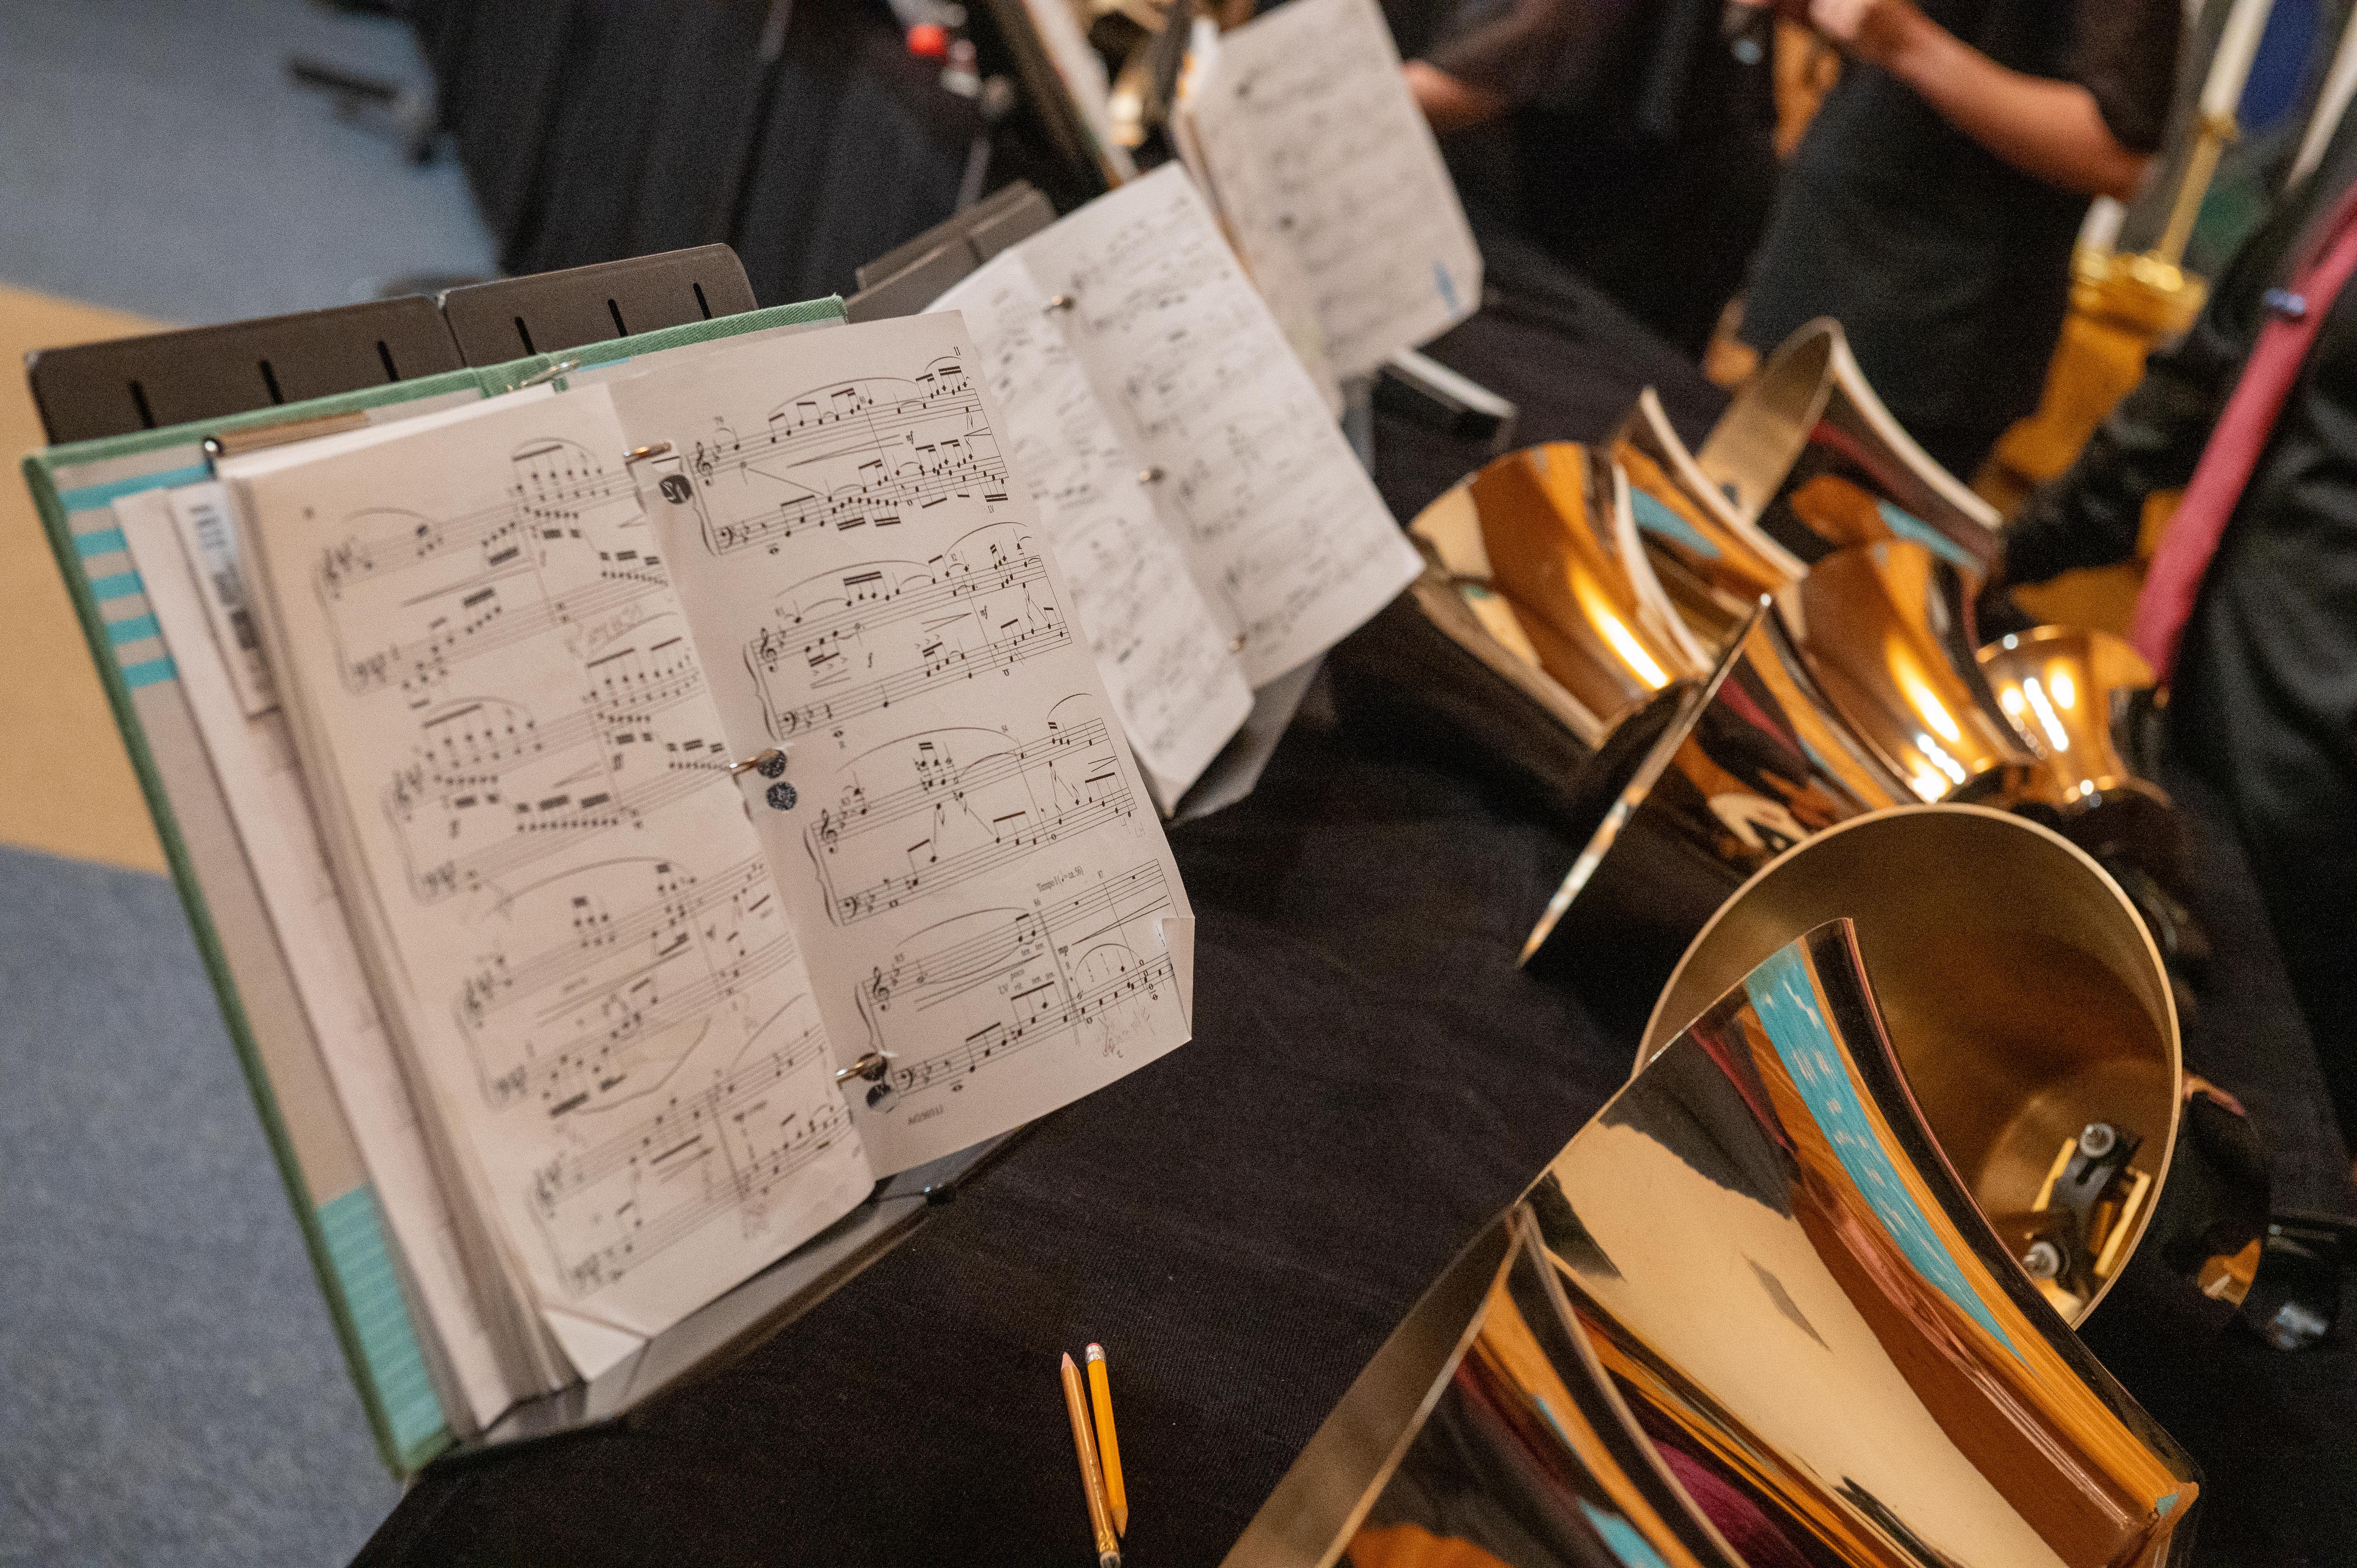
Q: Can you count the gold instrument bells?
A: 9